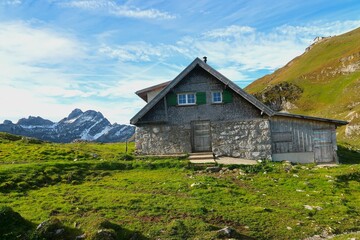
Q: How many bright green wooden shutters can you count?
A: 3